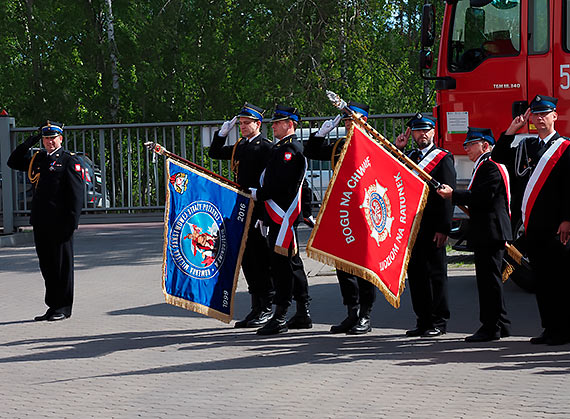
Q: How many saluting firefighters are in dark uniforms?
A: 5